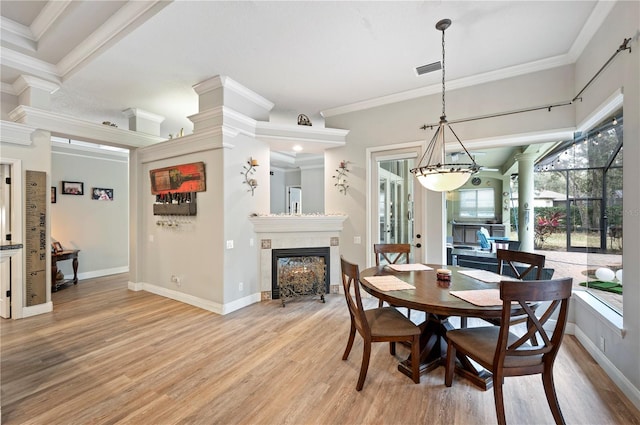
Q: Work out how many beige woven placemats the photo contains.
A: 4